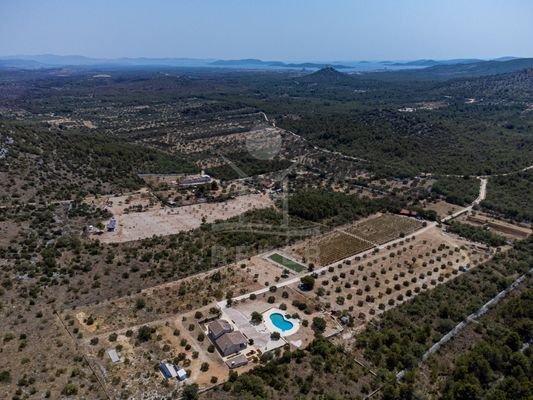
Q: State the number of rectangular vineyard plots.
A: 2